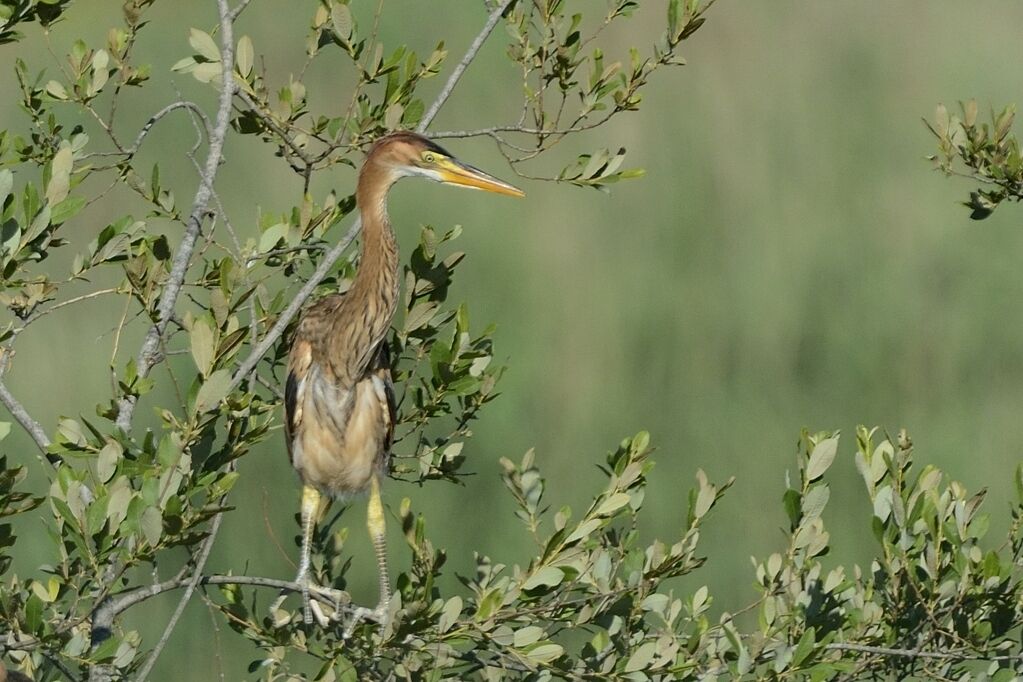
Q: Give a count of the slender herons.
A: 1